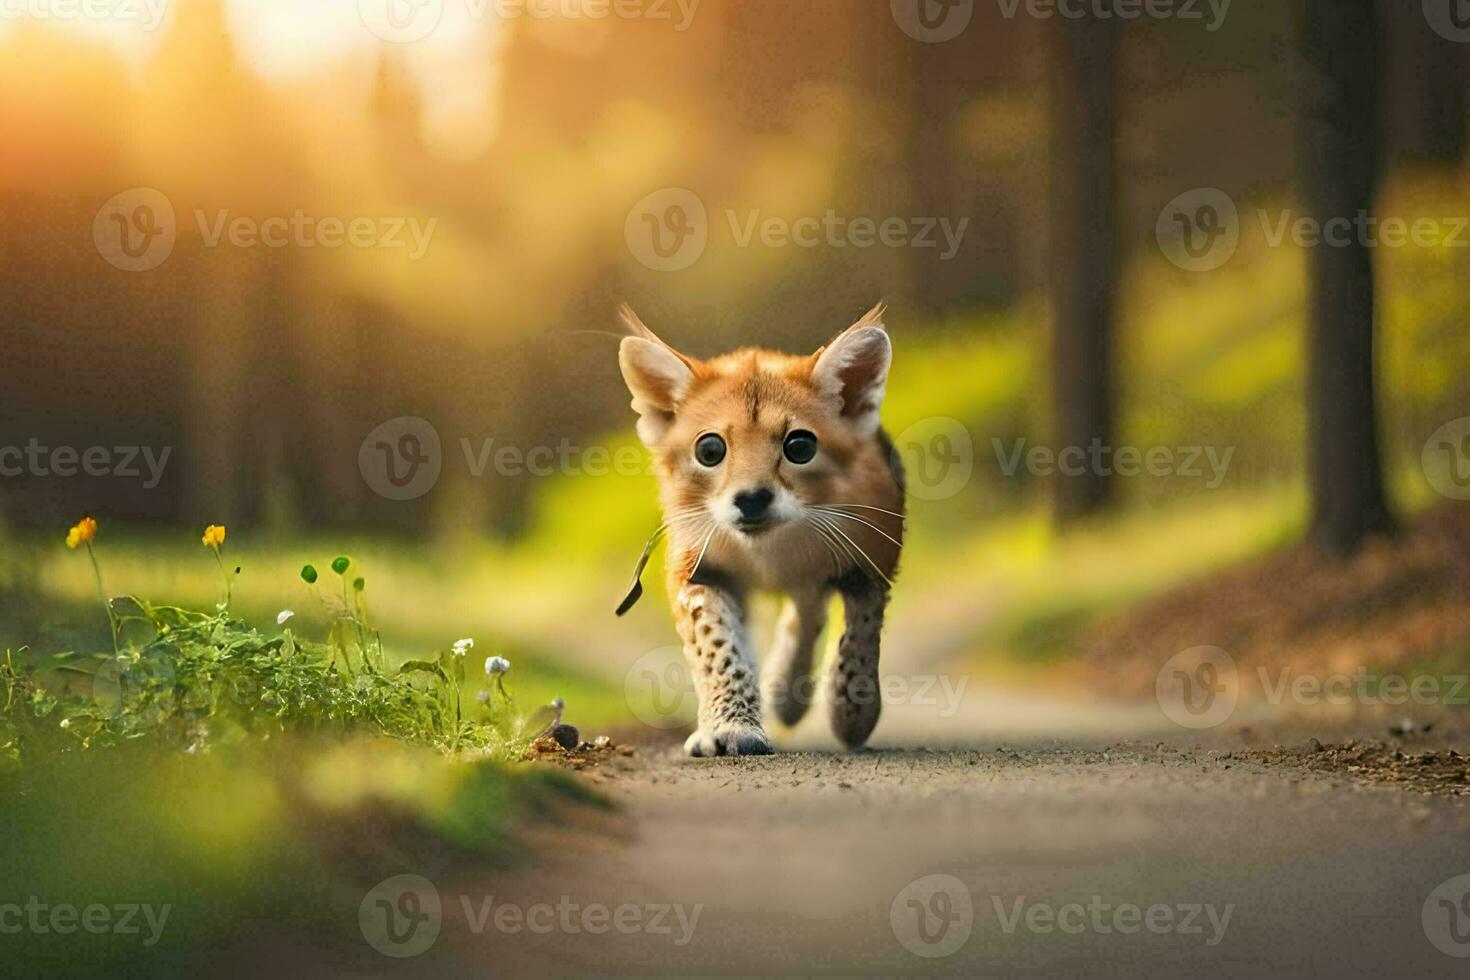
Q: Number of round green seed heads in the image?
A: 3